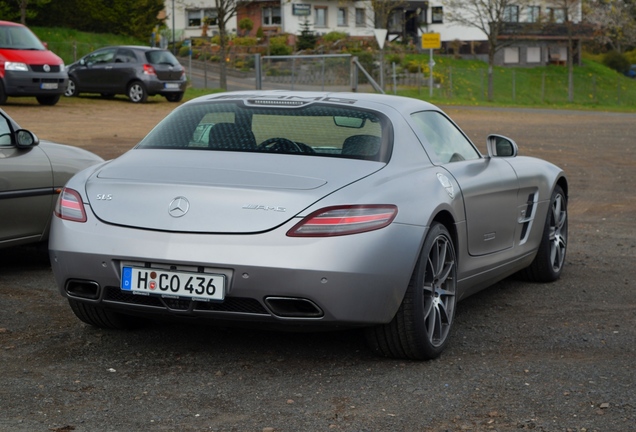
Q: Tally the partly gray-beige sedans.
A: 1